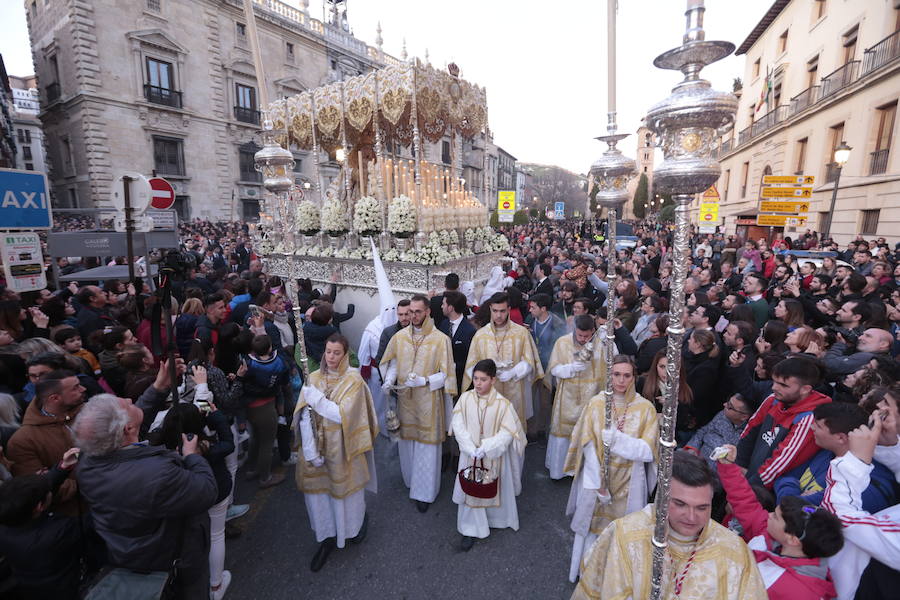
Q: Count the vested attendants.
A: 7